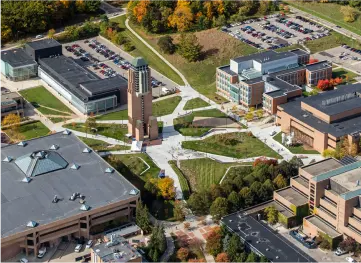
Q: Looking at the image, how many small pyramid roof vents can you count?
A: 11